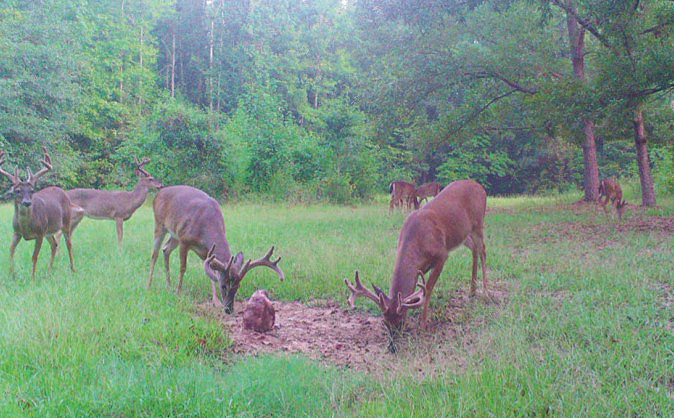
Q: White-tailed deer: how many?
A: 7